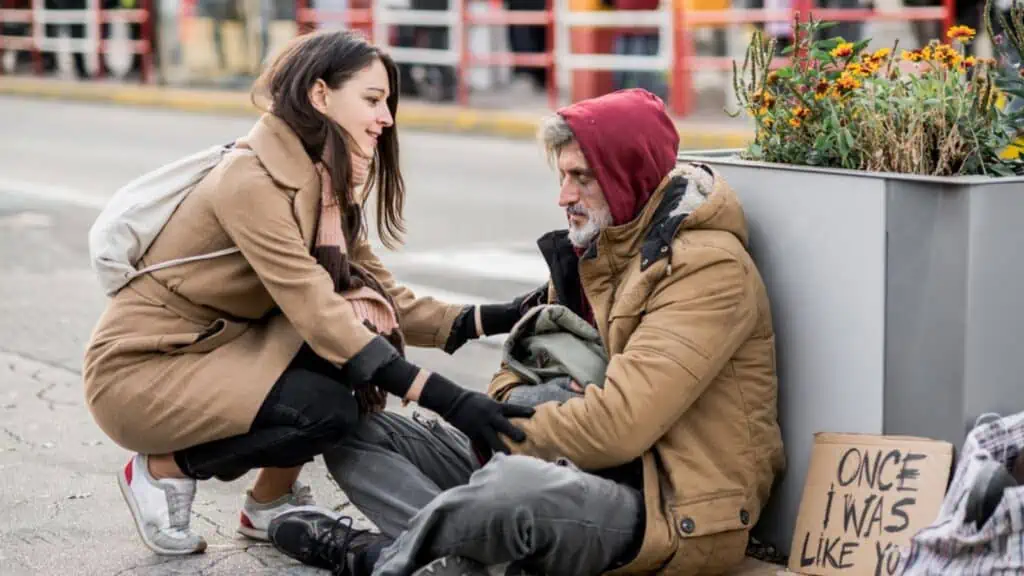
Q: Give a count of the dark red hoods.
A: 1